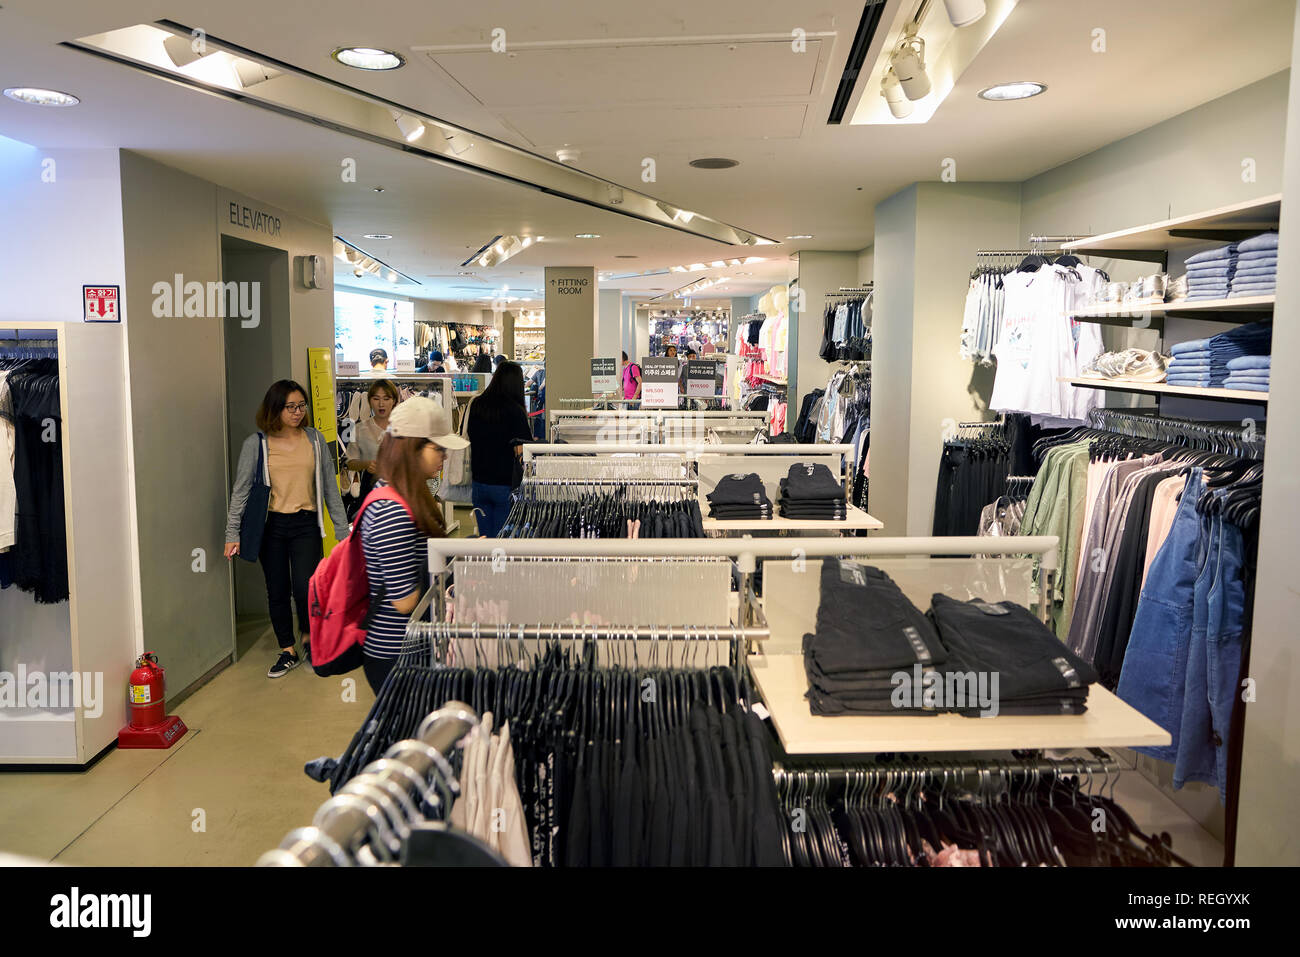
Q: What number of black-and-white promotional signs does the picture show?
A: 3